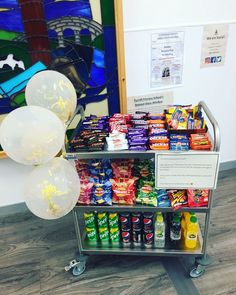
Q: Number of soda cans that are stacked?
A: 12